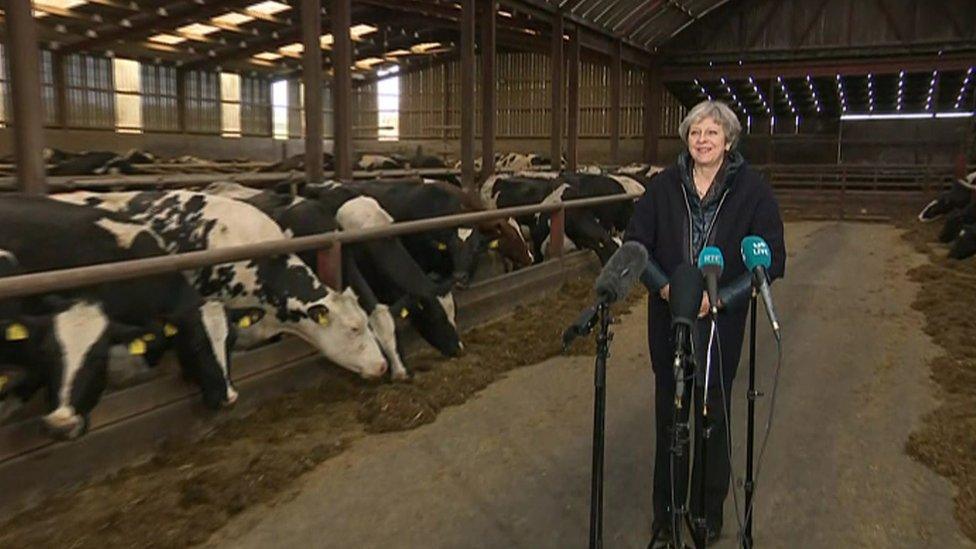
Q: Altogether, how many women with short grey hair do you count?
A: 1